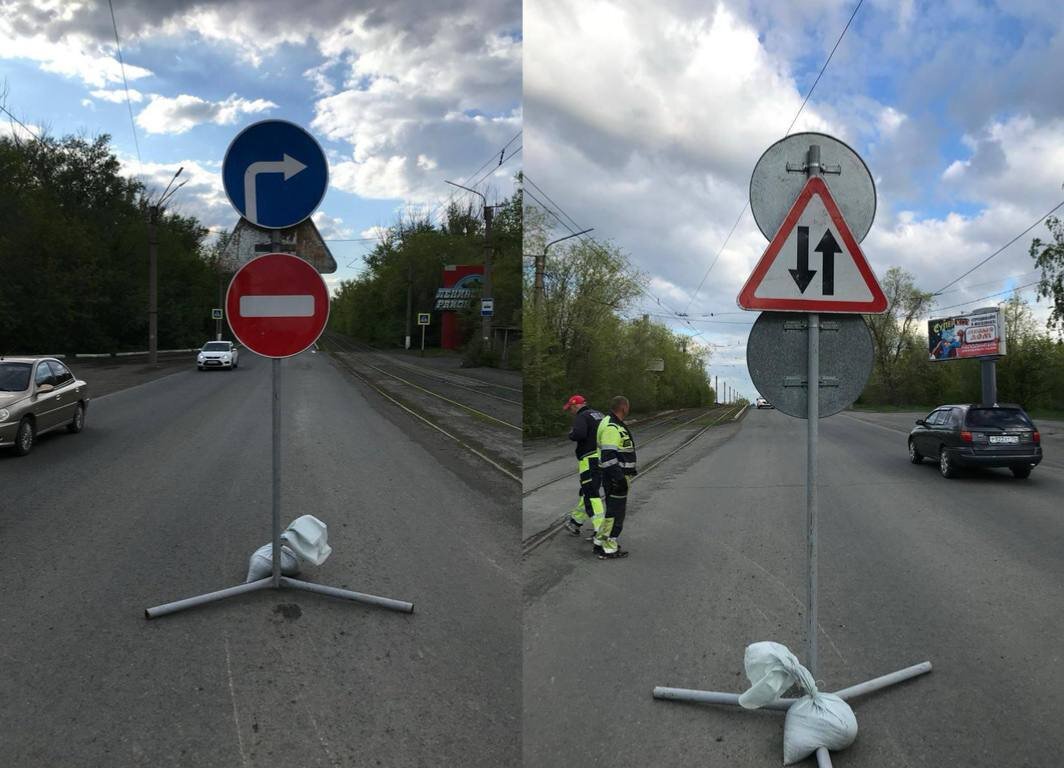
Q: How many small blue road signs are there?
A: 3